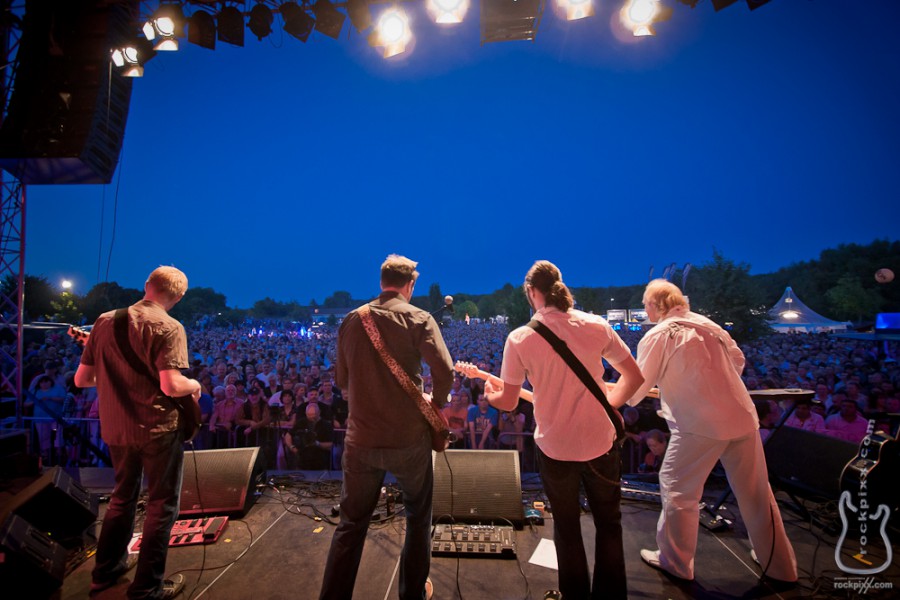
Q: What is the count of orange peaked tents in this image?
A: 0